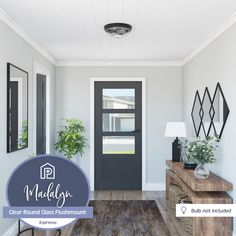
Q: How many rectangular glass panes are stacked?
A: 3